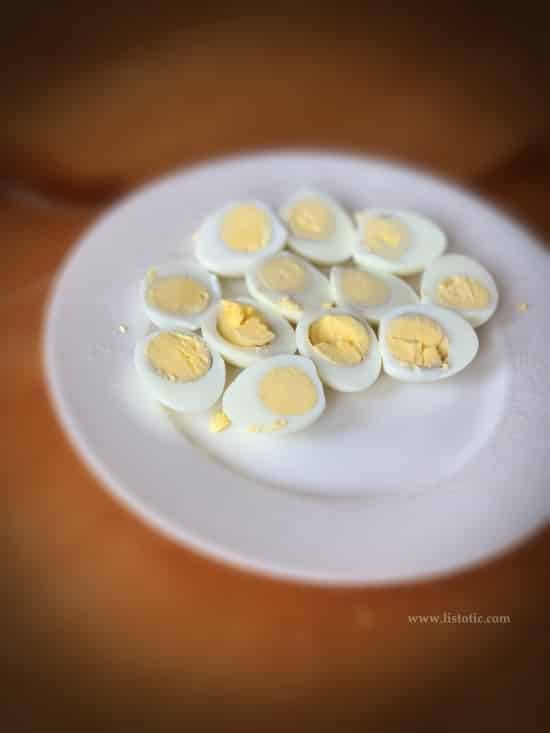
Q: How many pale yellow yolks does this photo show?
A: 12